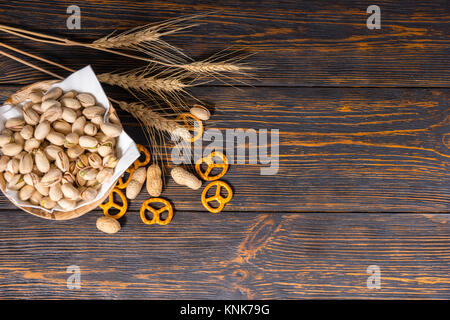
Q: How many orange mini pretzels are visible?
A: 7